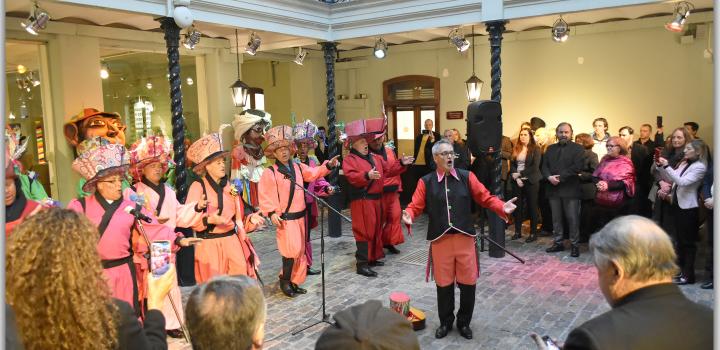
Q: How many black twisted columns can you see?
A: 3